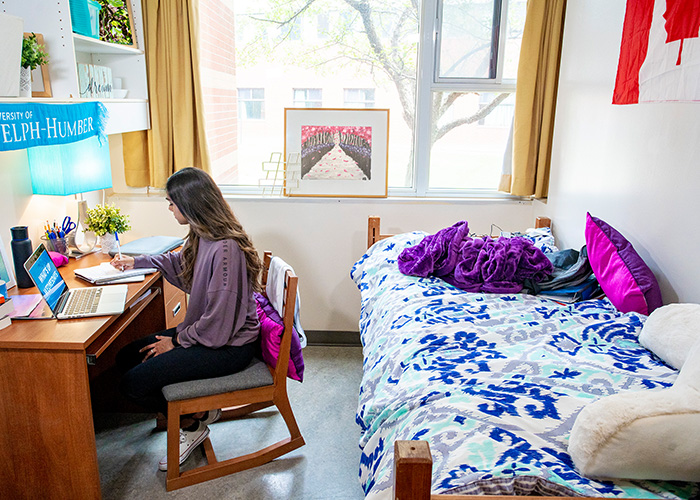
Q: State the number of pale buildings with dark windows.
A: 1